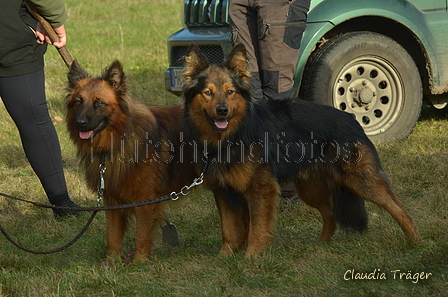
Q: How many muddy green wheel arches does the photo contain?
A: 1